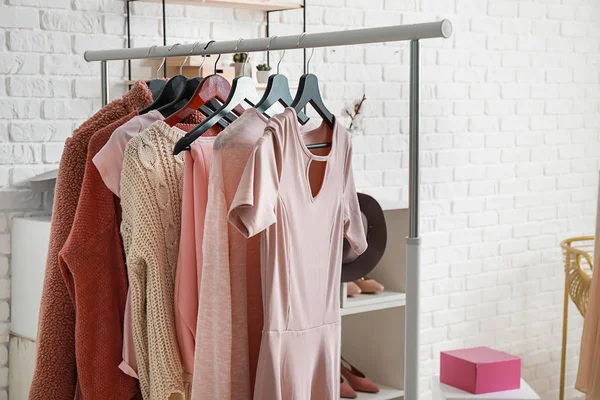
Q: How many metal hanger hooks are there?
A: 7